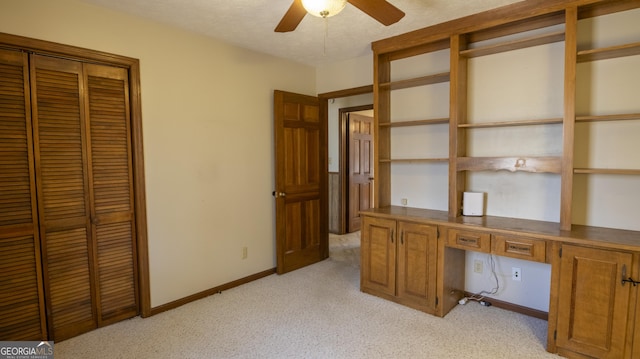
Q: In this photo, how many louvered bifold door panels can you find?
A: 3